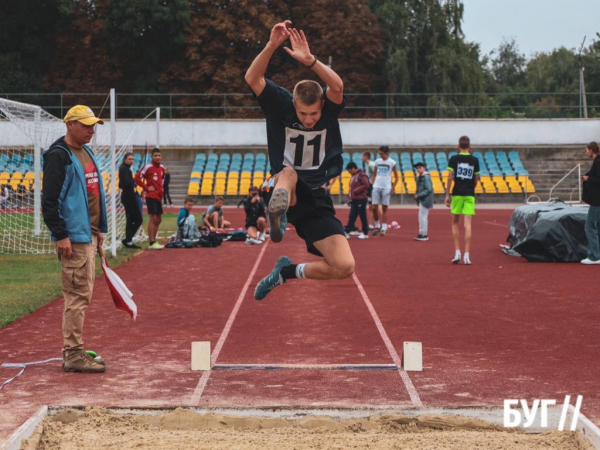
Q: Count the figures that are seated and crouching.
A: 3